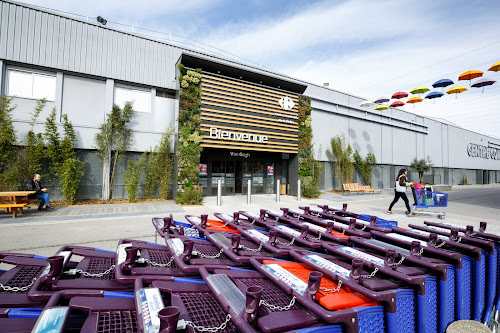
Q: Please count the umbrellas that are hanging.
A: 13